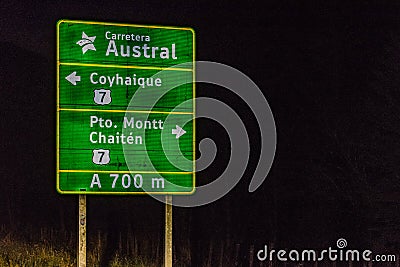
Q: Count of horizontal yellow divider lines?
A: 3